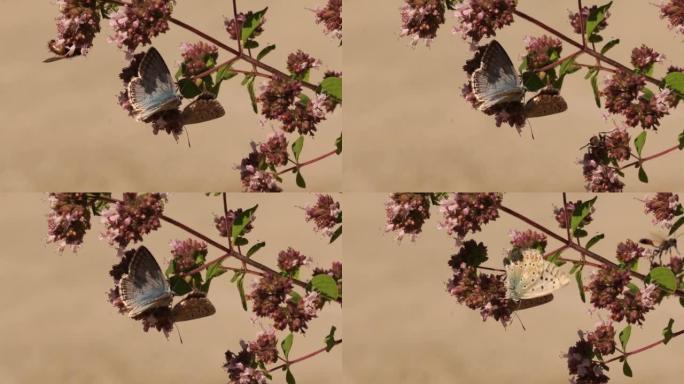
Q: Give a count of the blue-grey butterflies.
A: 3